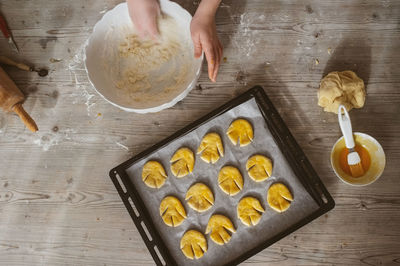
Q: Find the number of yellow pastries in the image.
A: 12